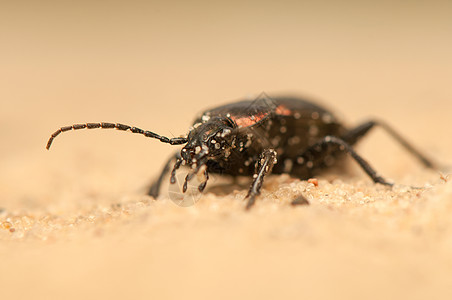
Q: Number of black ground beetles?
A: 1